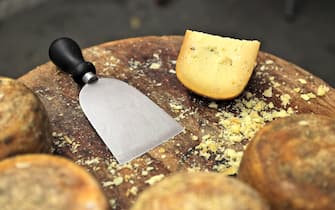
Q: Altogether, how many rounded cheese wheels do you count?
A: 4